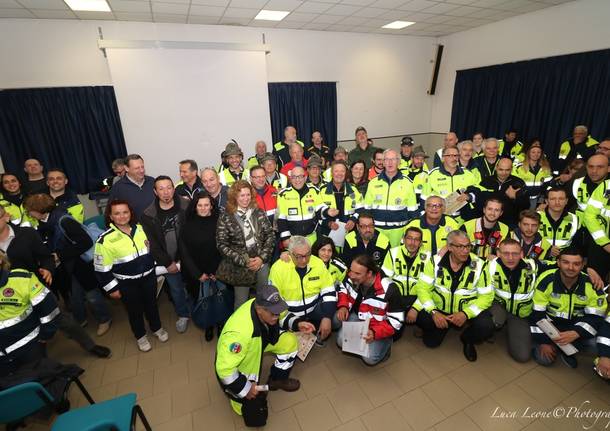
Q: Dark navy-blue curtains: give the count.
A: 3